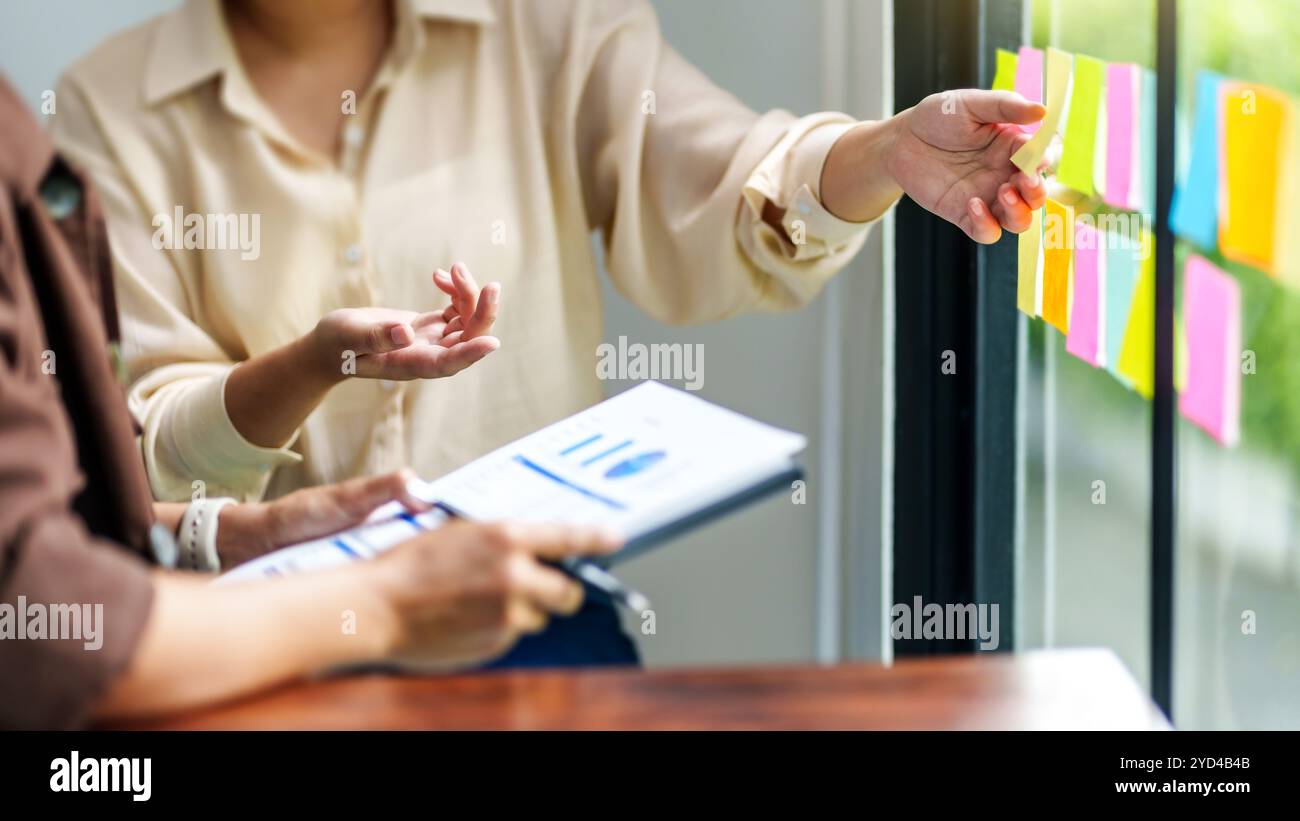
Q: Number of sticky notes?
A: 15